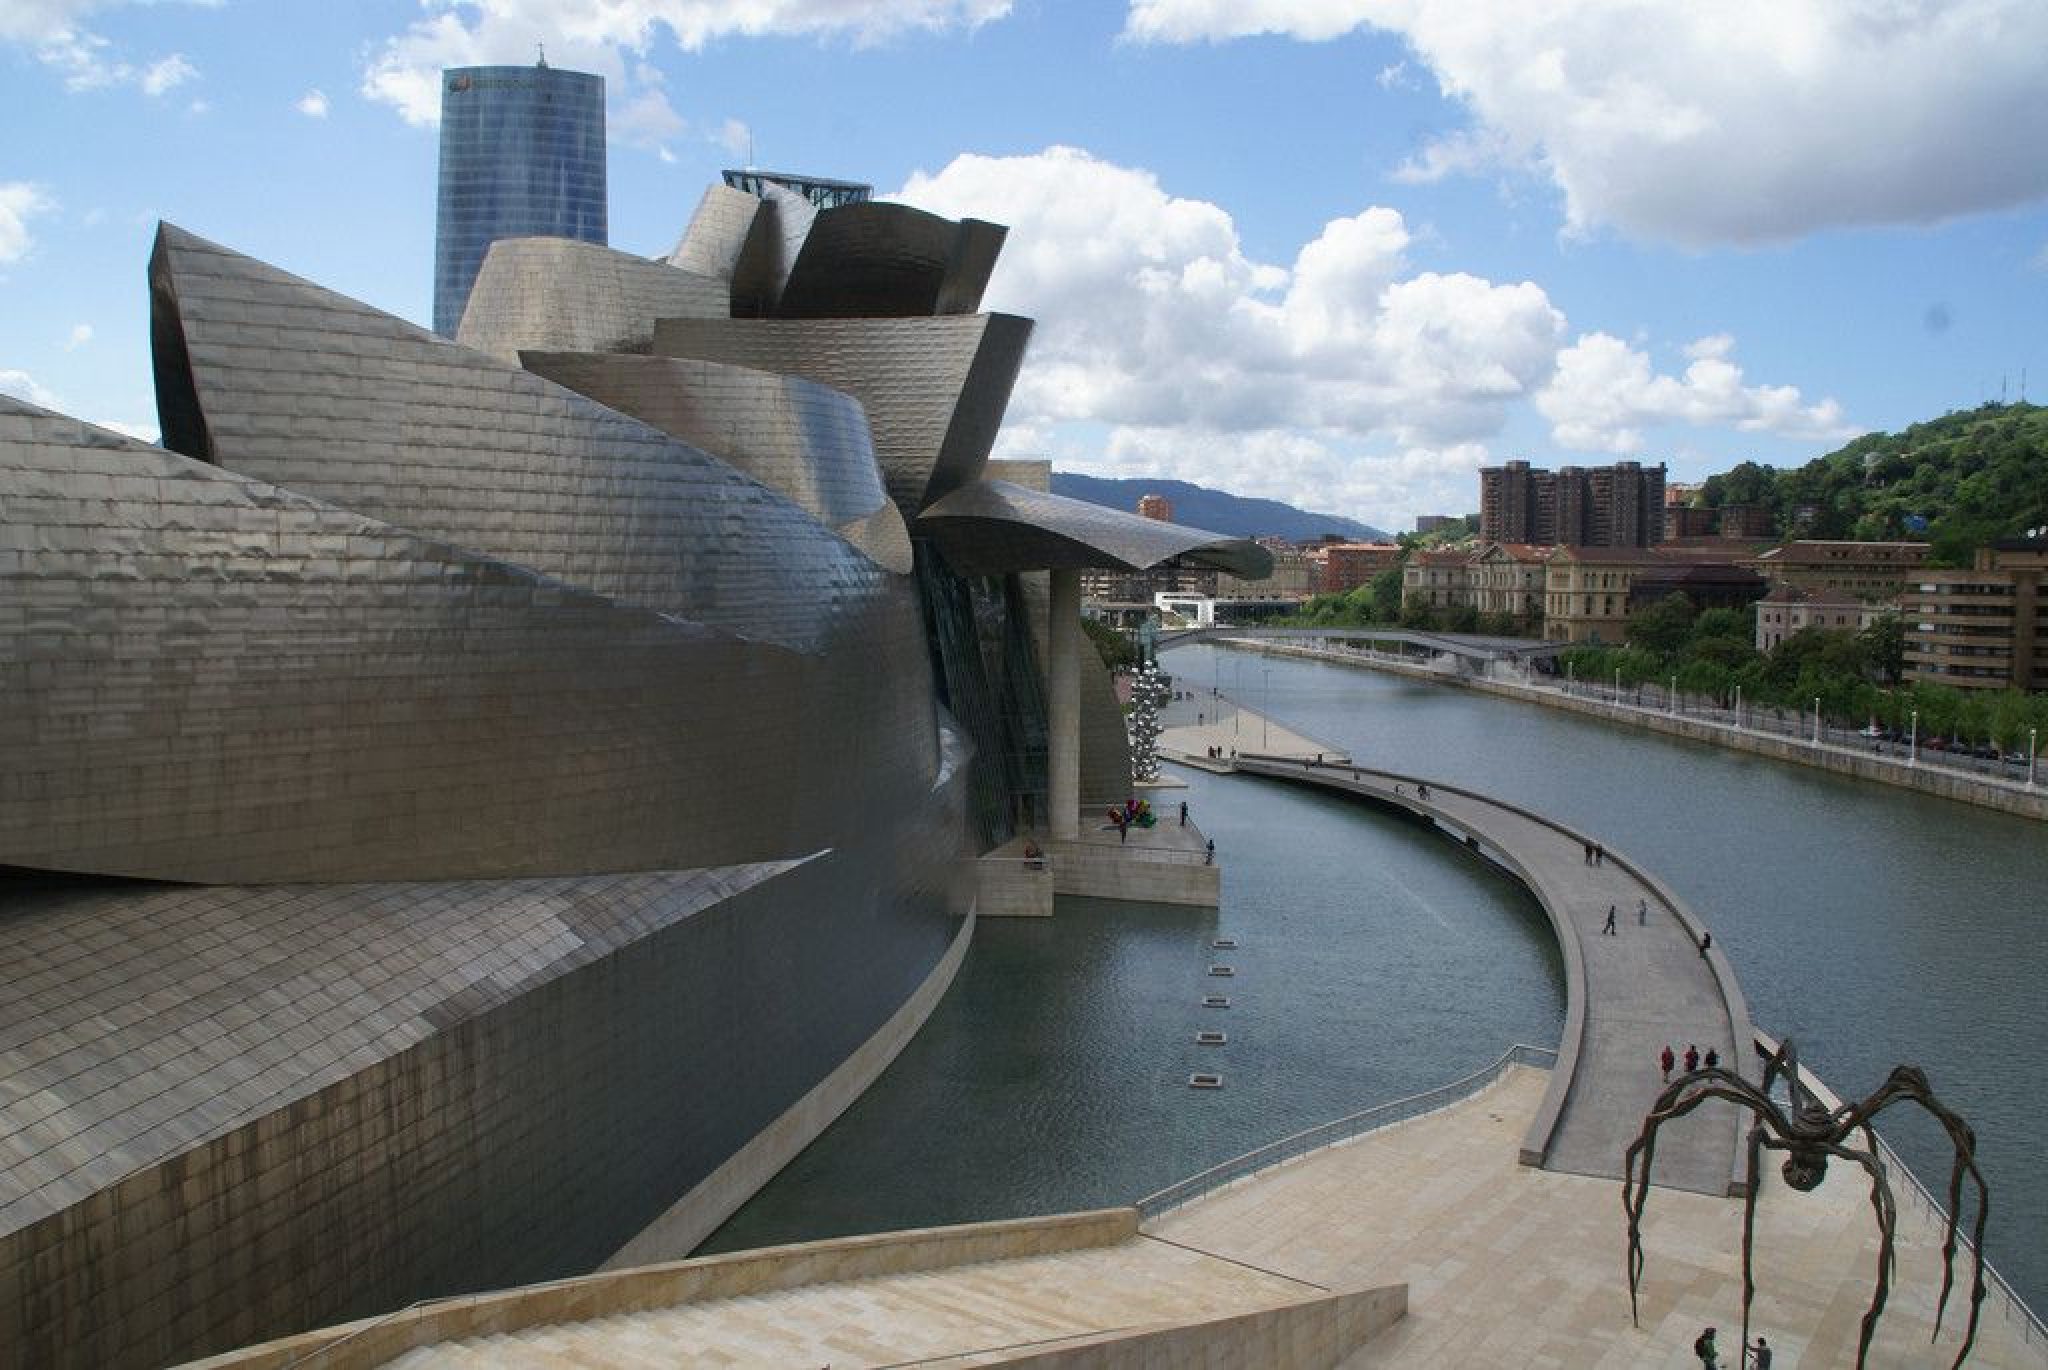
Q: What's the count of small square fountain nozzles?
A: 5